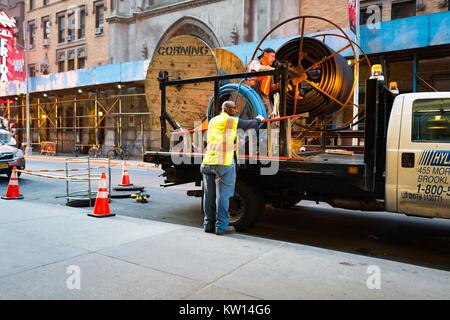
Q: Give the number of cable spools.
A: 3